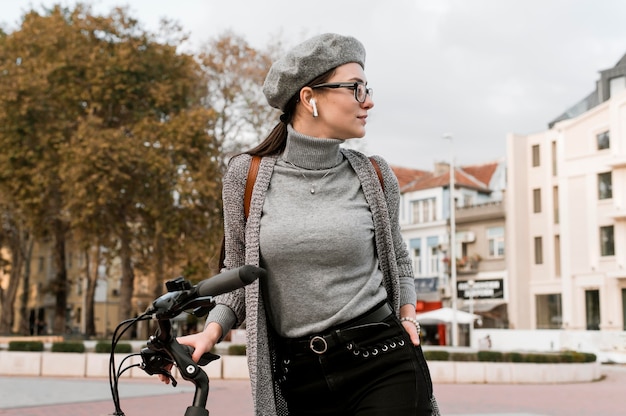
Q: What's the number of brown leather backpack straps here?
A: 2